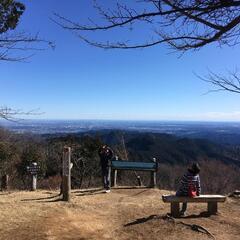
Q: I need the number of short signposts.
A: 1